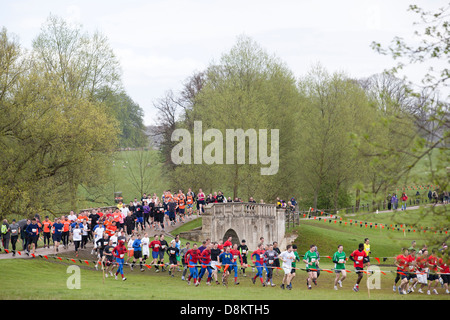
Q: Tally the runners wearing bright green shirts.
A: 3